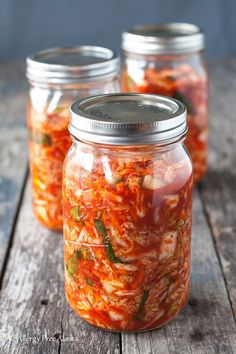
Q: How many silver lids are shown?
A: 3